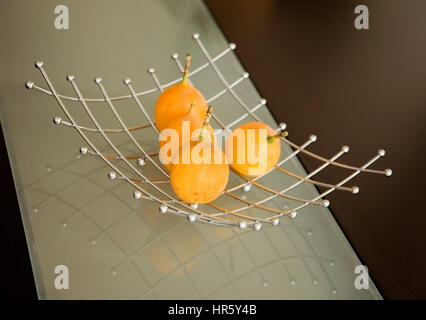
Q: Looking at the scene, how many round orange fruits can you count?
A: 4